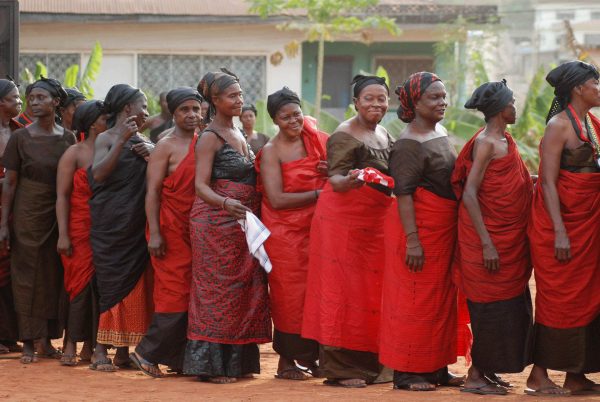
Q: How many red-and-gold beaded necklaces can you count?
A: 1